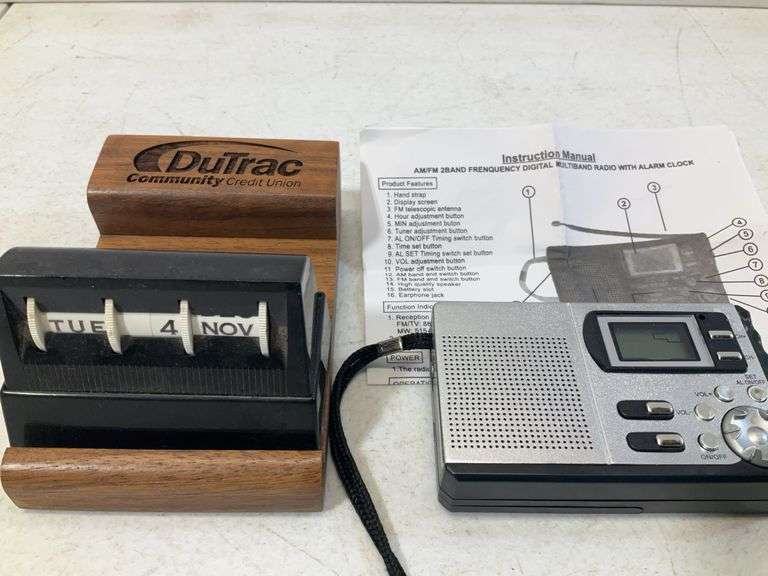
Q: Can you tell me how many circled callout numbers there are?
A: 9